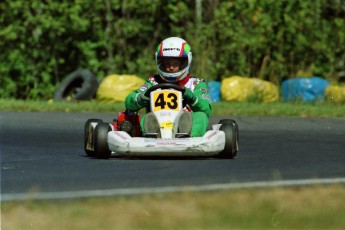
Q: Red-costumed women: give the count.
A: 0